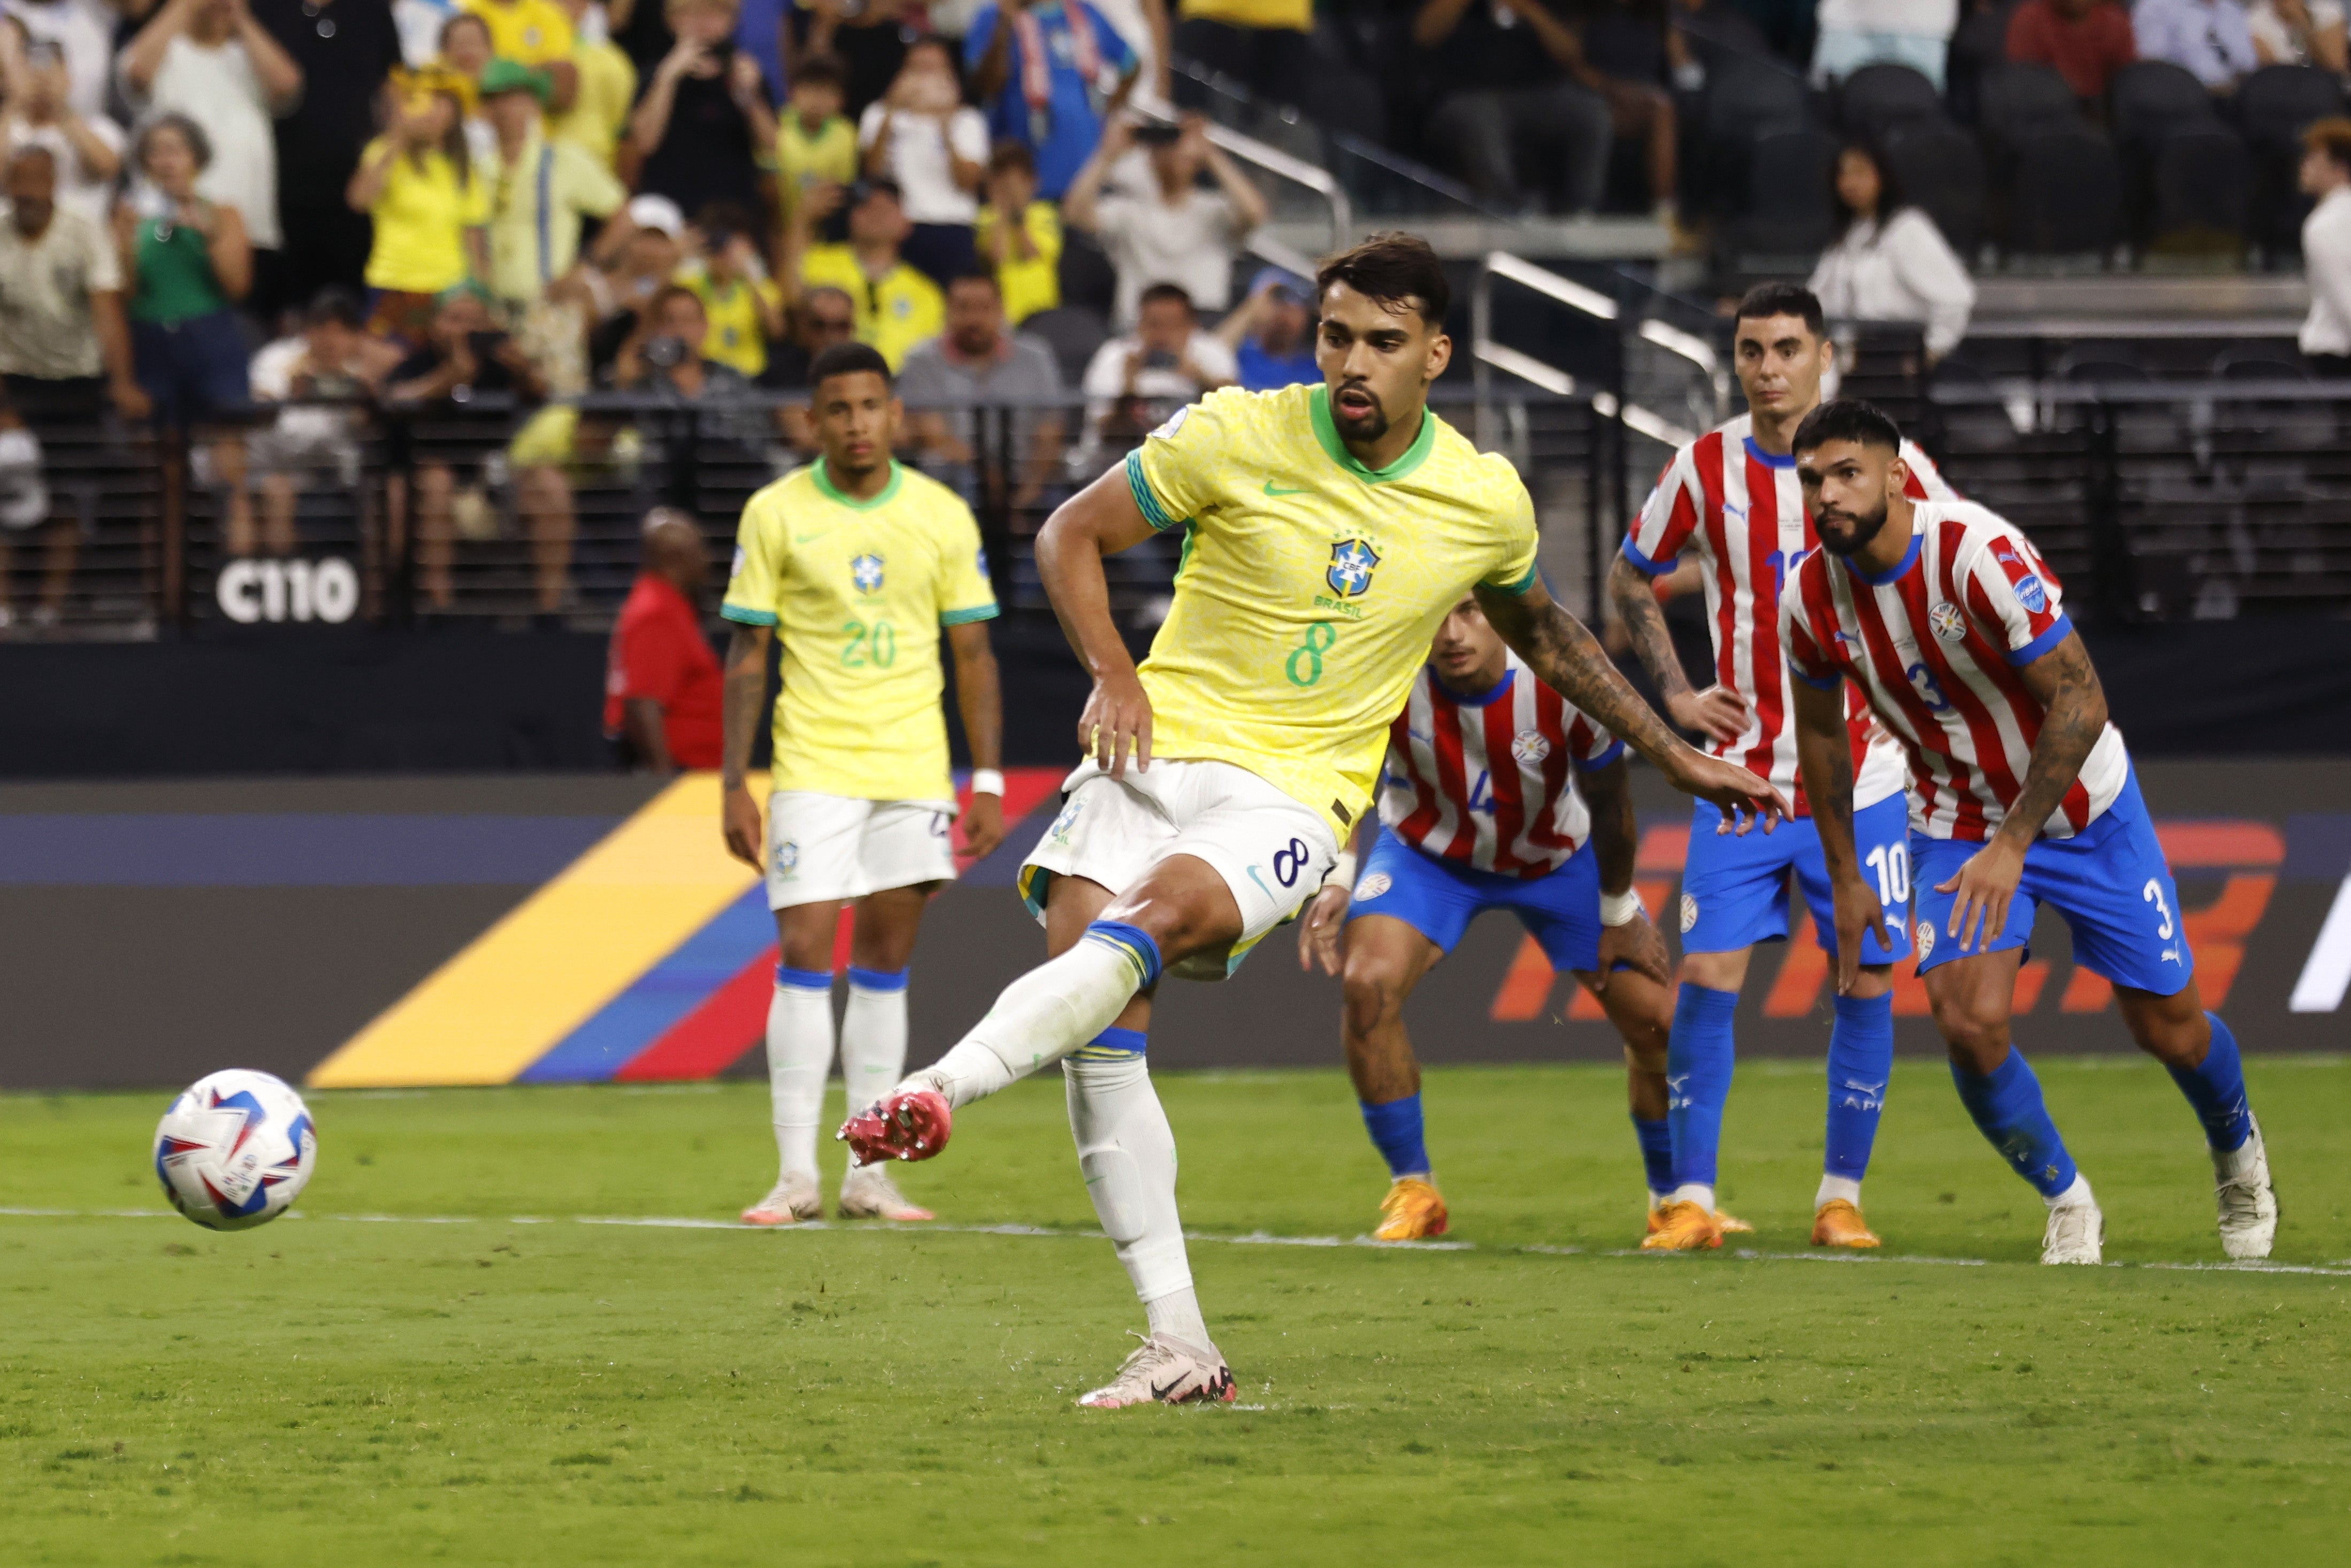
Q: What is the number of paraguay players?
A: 3